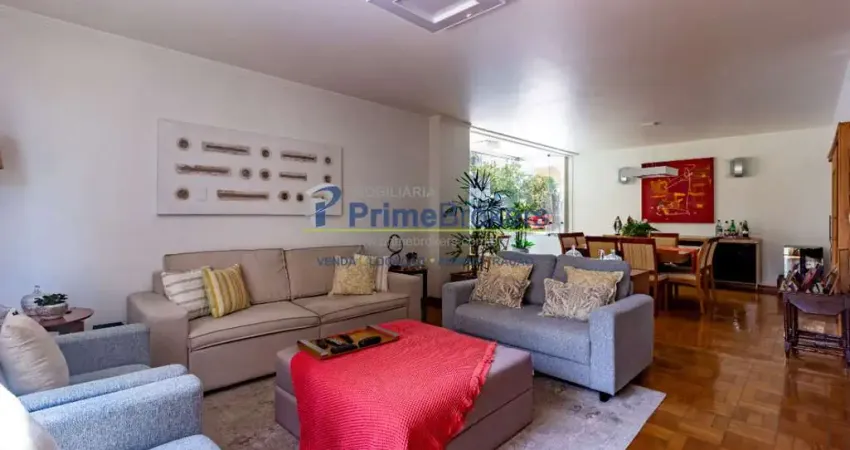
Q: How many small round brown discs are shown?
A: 9